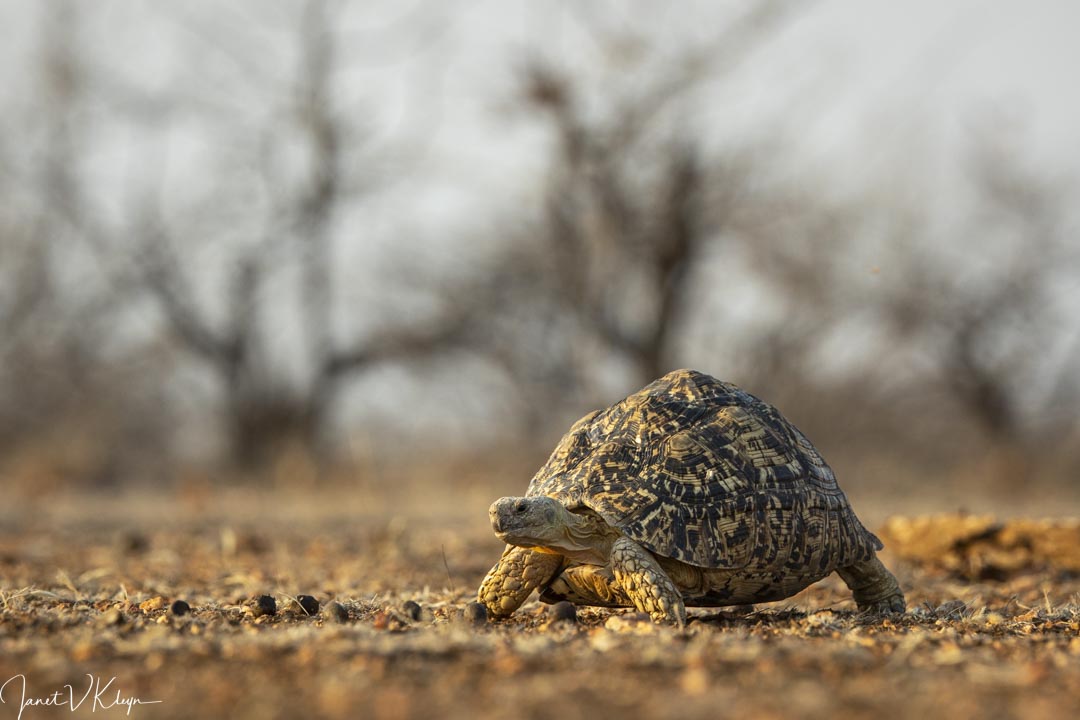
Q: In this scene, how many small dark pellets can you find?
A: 7